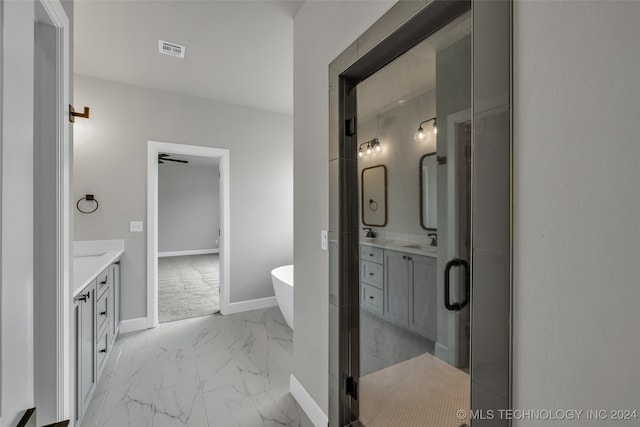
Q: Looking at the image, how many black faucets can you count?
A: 2